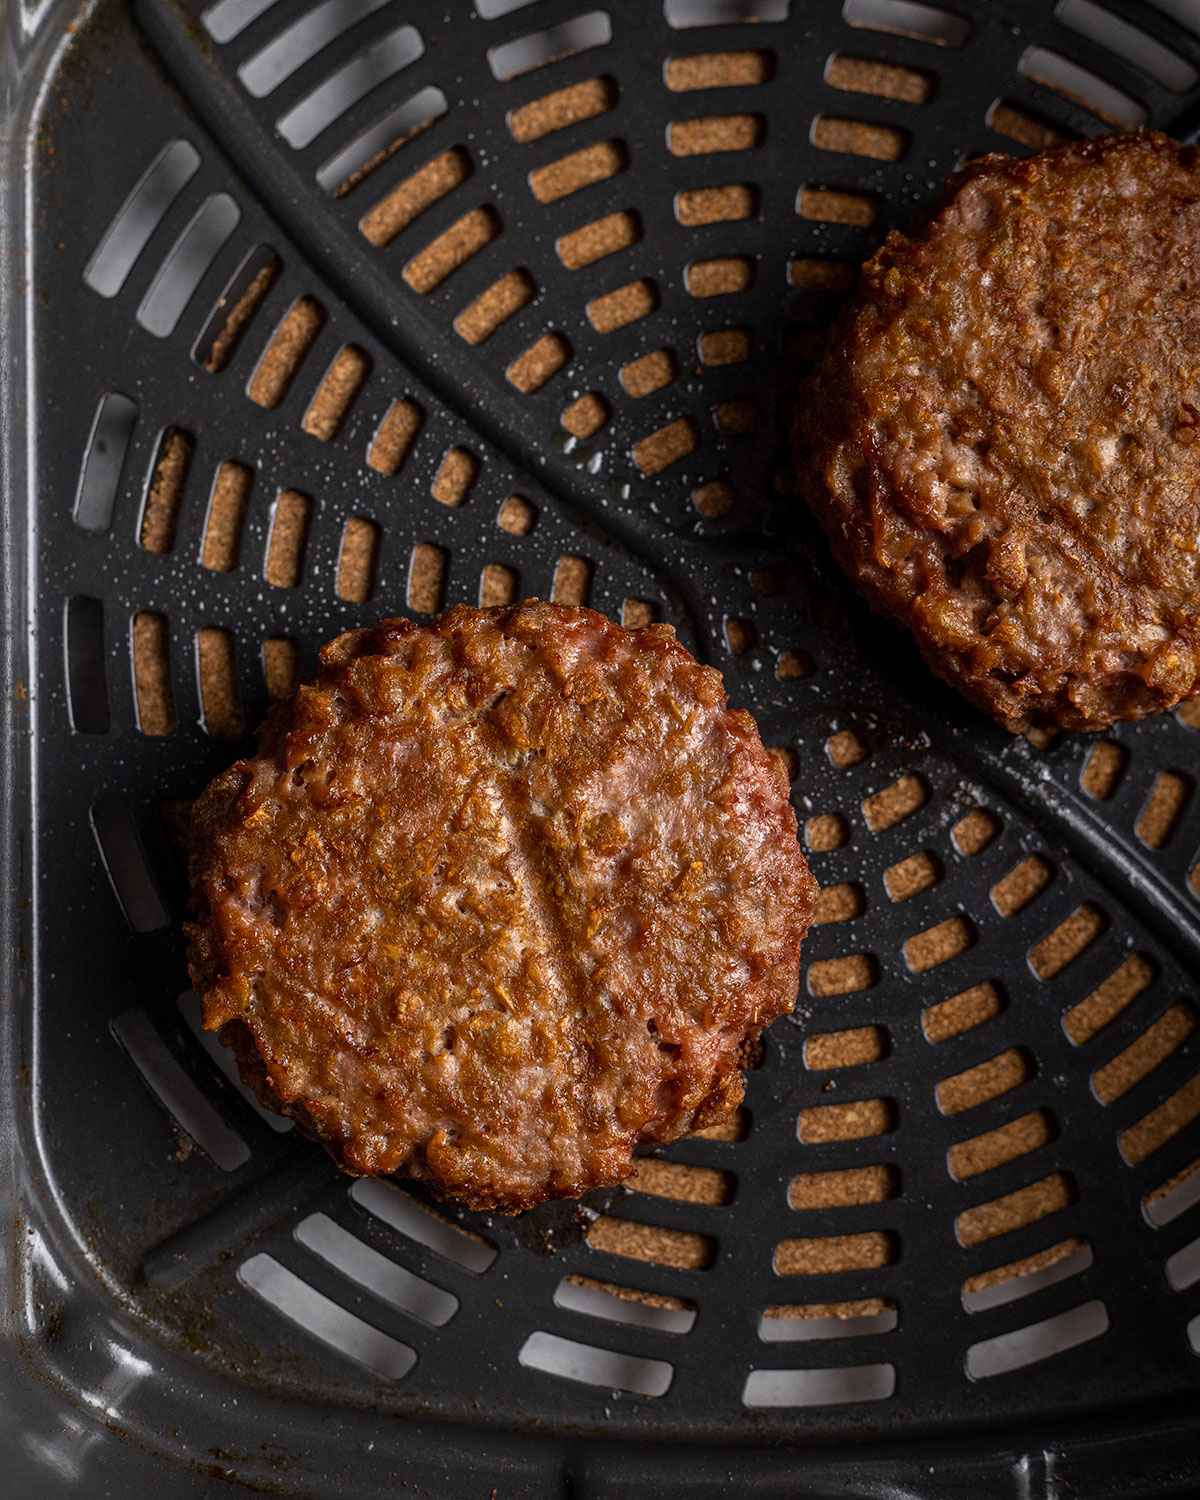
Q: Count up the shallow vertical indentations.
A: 1